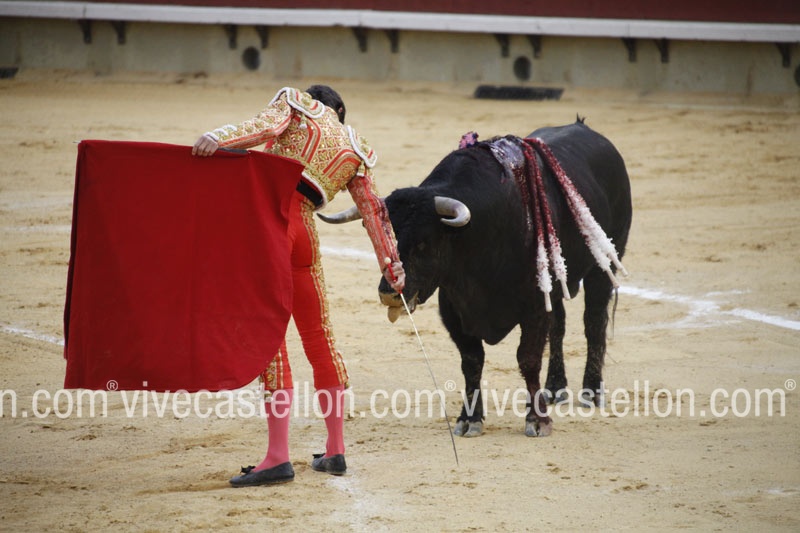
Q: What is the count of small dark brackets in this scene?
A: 11